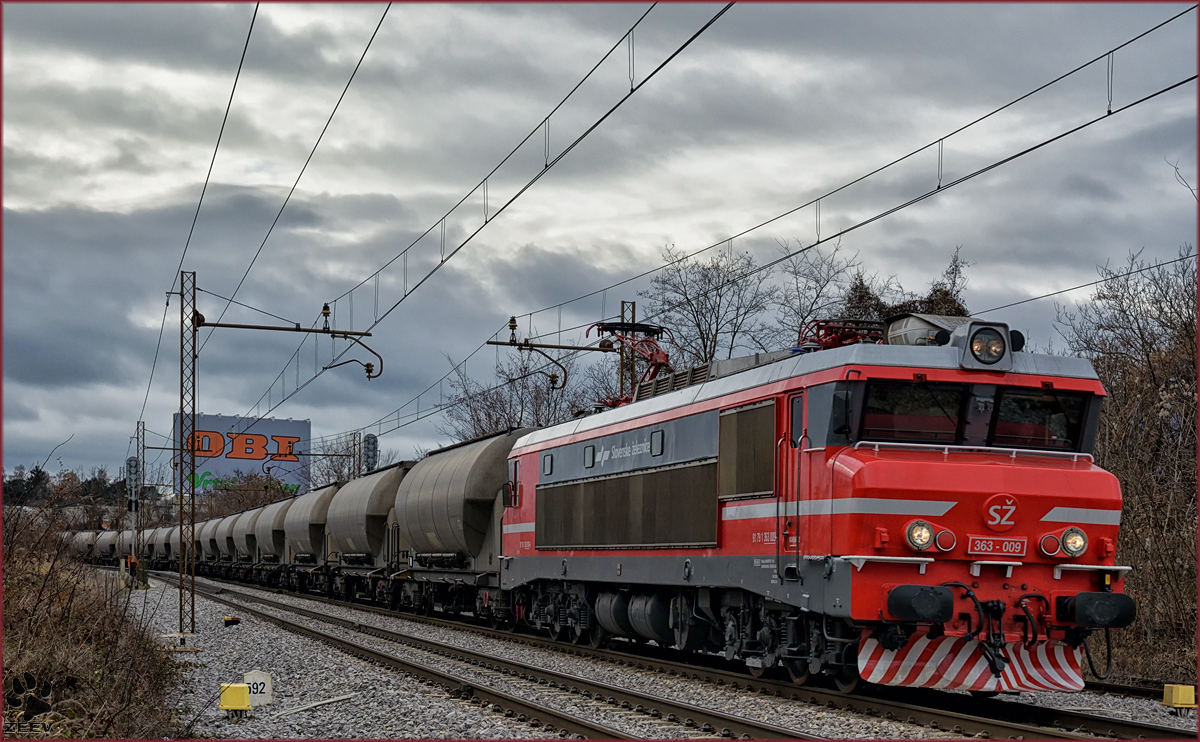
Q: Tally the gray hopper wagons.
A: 15